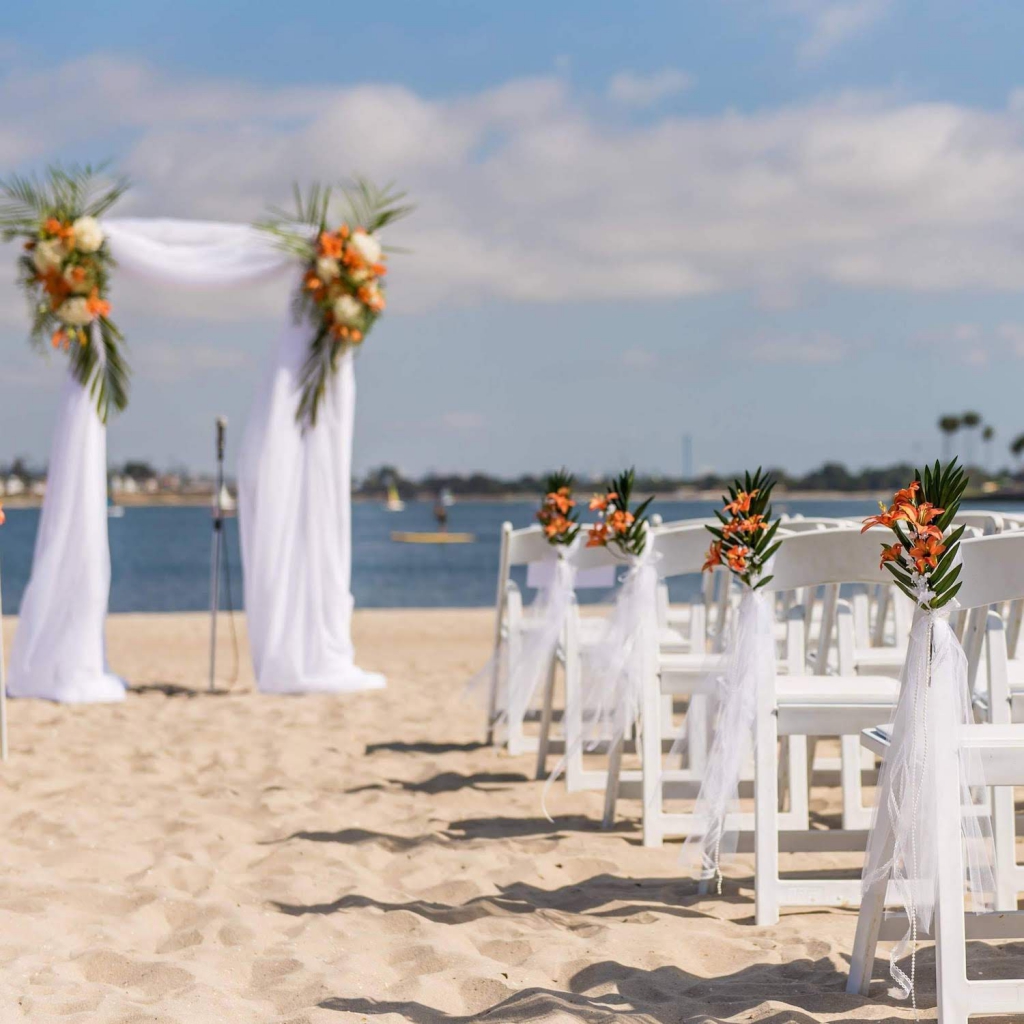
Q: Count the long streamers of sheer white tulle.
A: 4